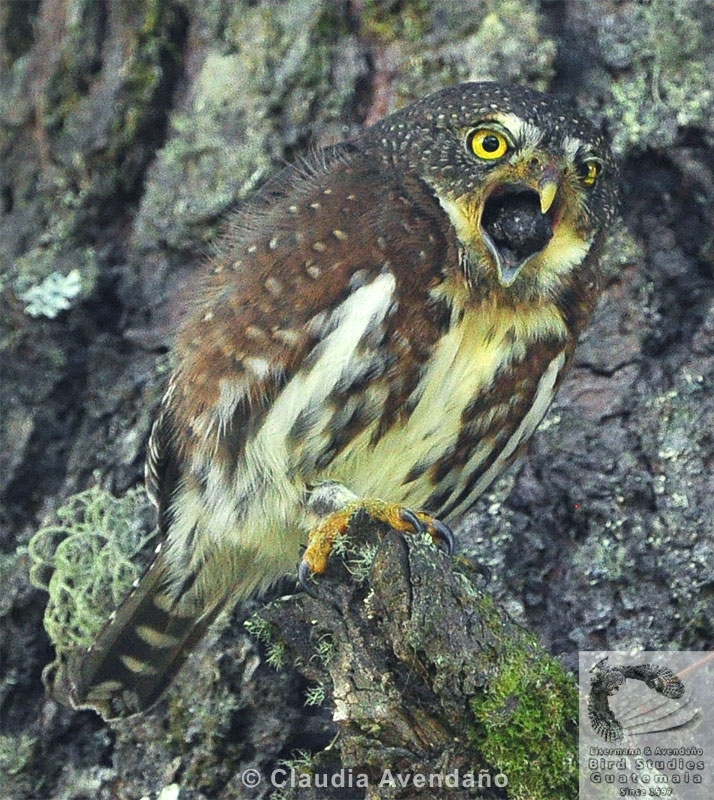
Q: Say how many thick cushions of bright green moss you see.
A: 1